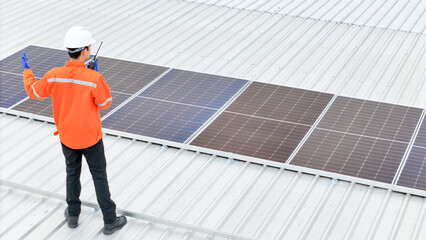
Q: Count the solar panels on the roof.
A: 6